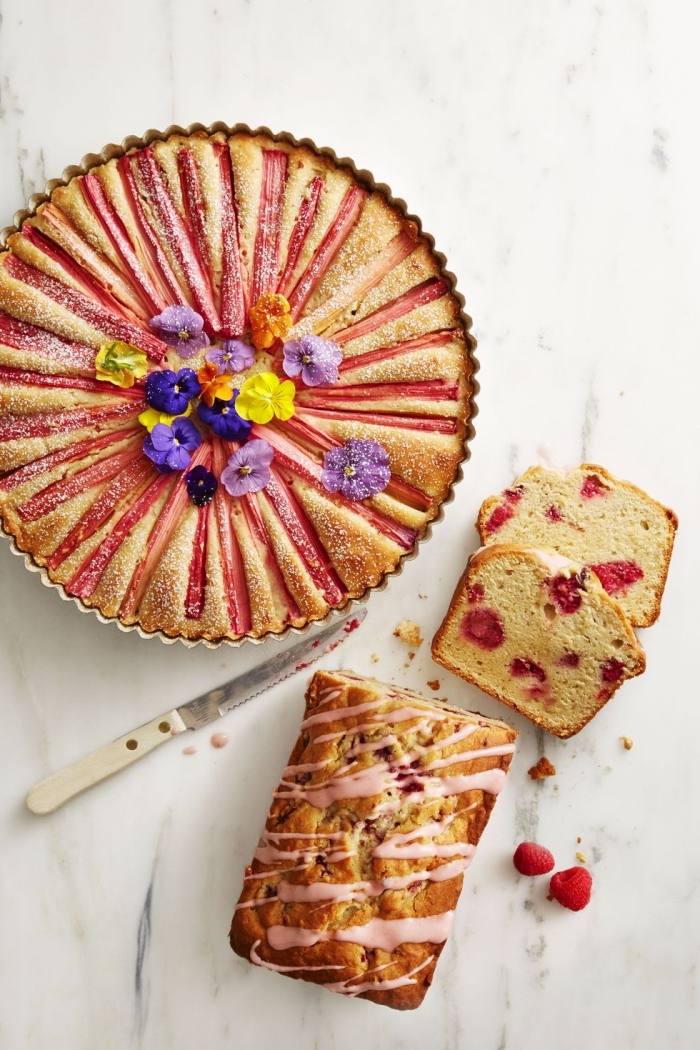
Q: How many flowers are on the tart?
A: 14